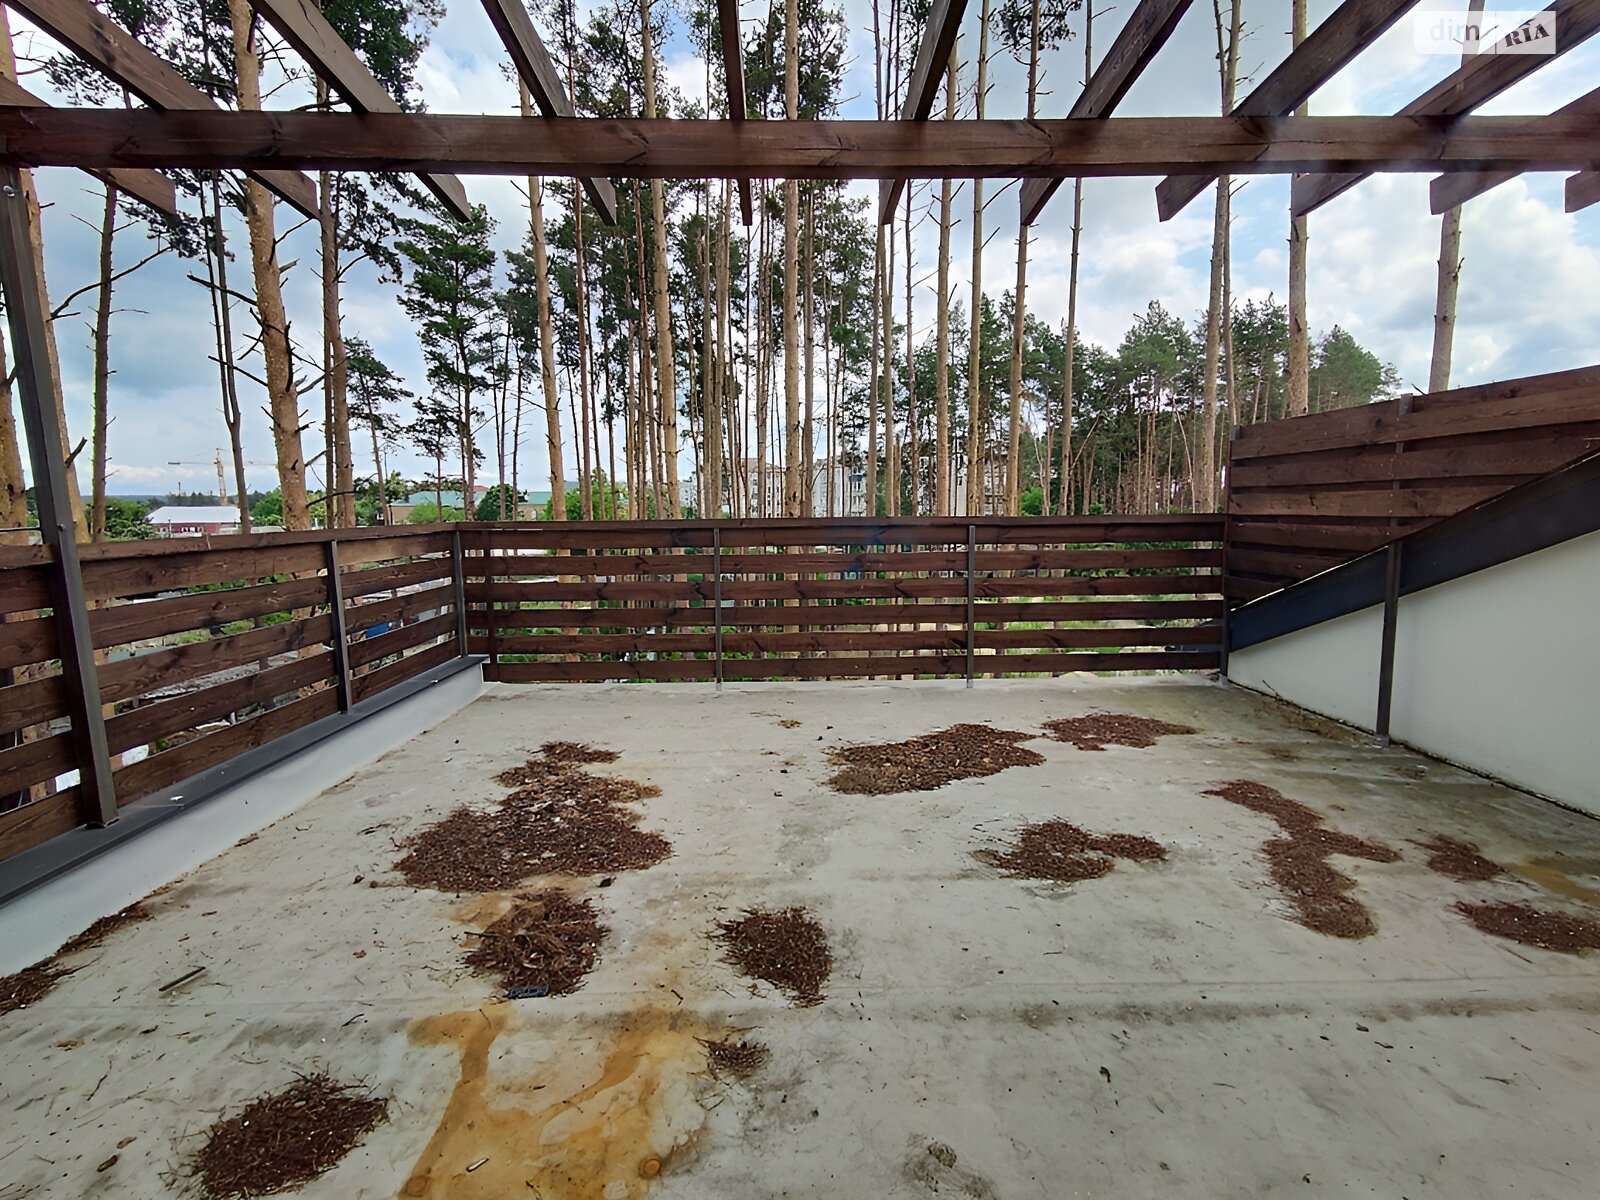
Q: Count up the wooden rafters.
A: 11